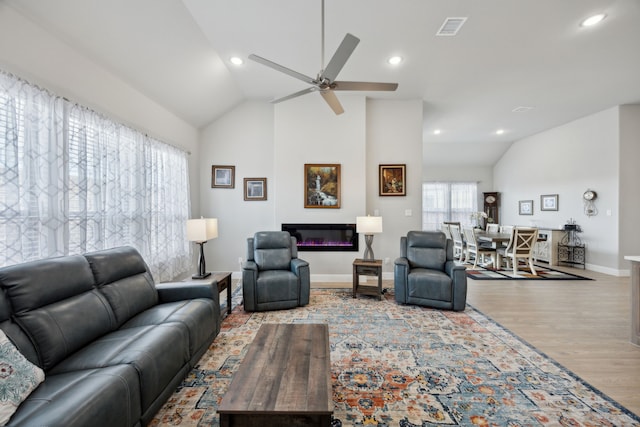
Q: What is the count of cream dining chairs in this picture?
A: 6